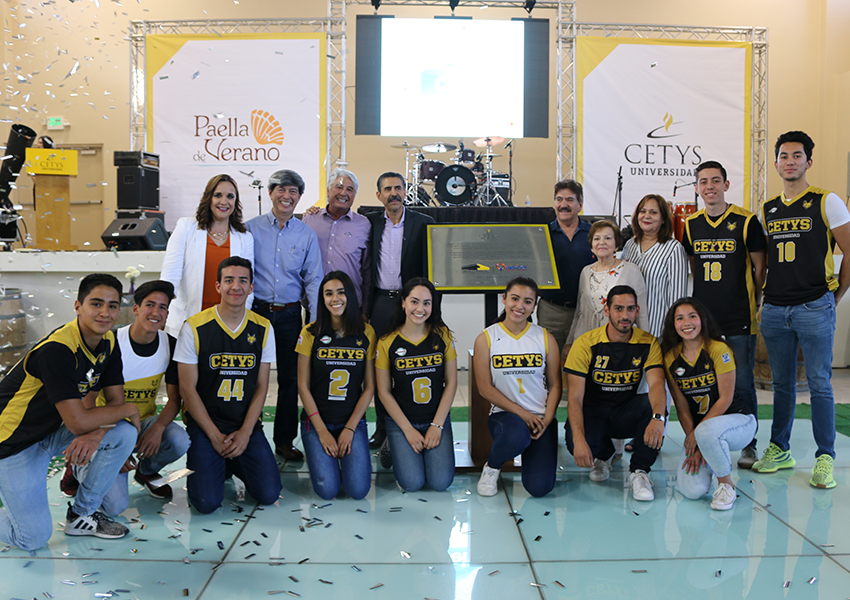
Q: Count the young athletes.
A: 10